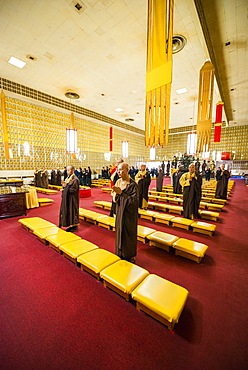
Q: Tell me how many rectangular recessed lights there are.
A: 3